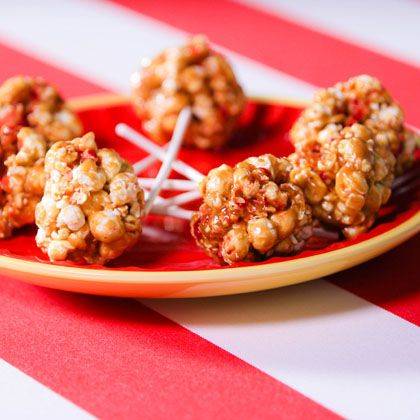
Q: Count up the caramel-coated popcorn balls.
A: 7